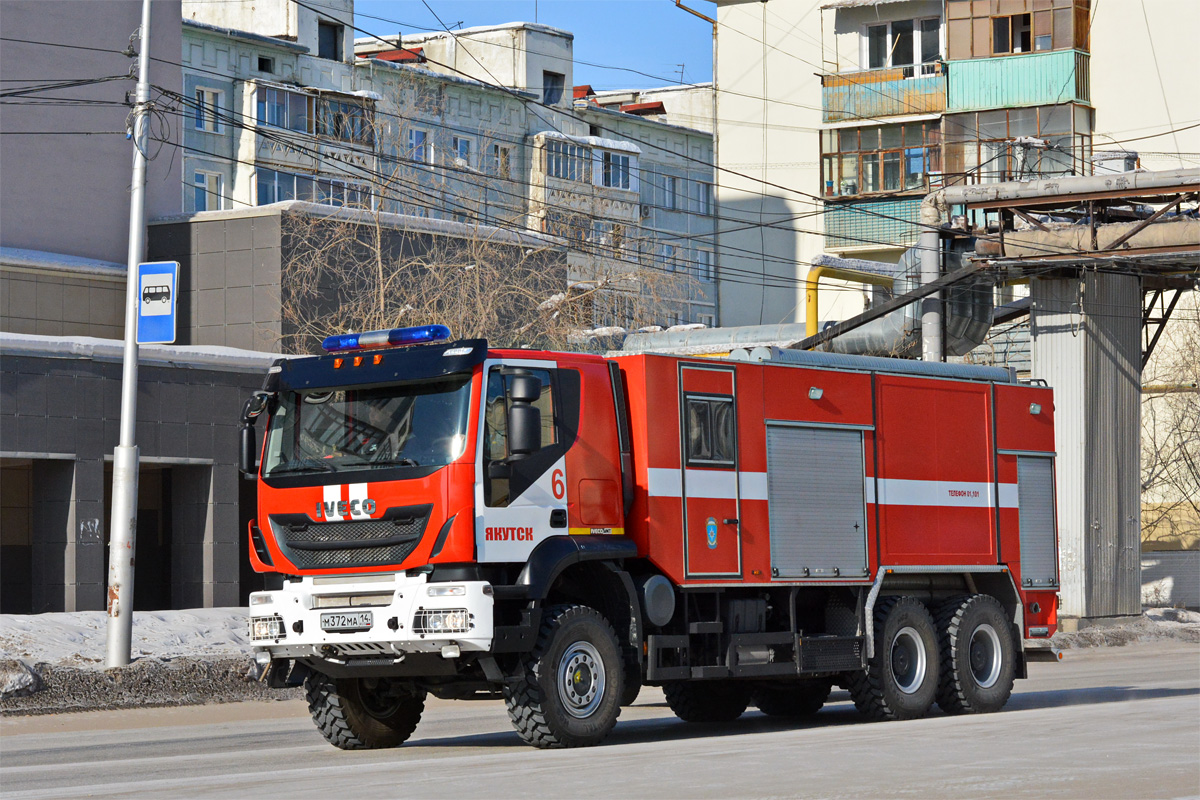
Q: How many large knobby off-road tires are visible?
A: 6